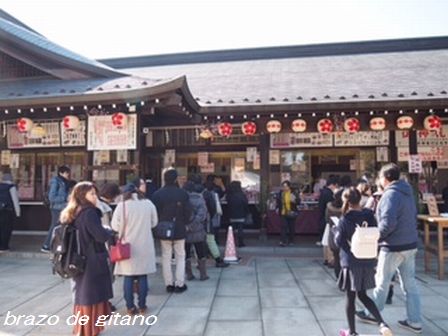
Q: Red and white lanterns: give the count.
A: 12